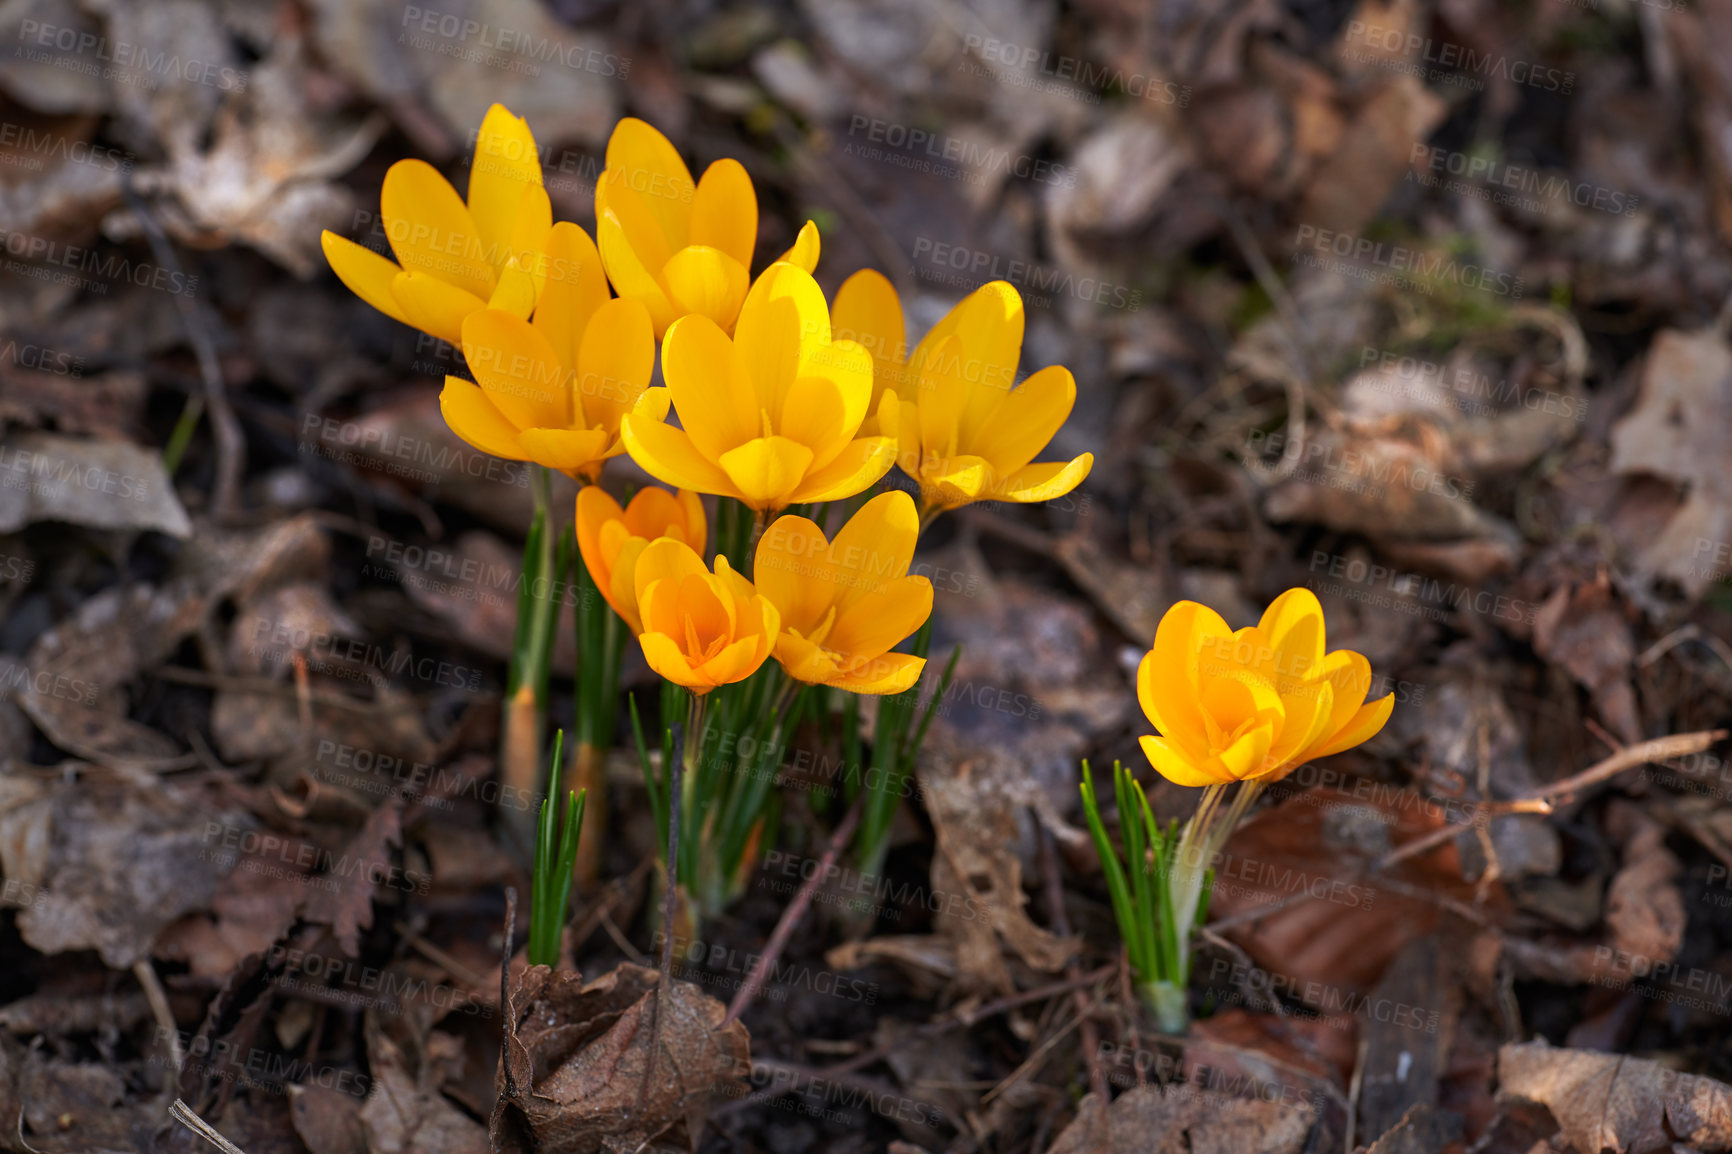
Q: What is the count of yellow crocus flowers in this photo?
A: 10